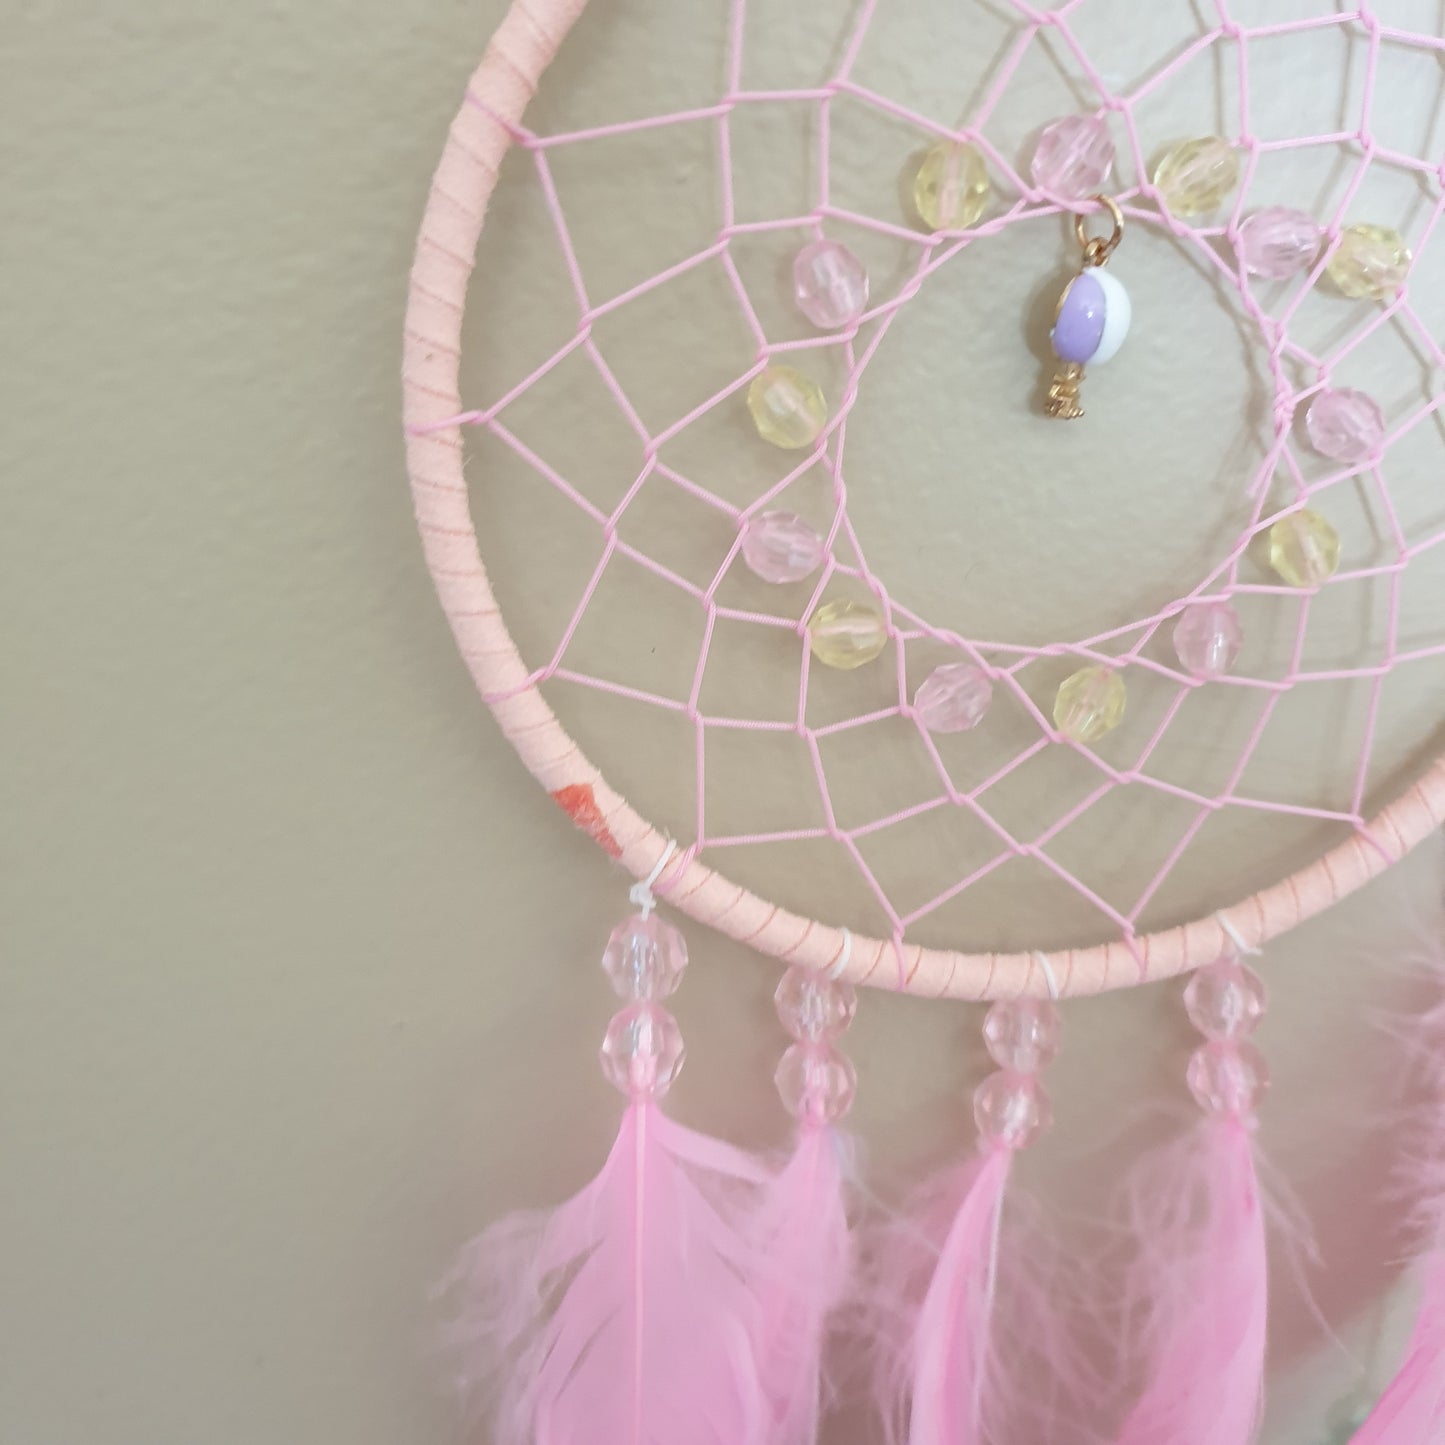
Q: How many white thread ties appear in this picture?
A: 4